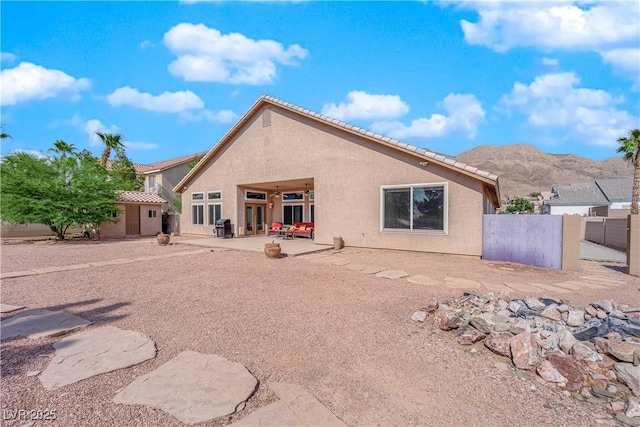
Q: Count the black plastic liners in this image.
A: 1